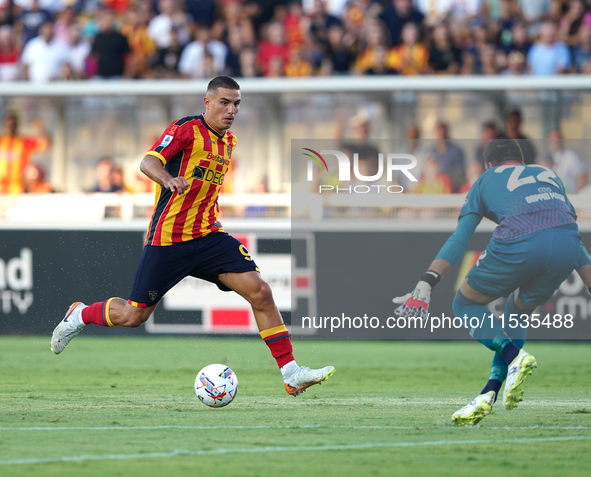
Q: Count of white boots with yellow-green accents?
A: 2